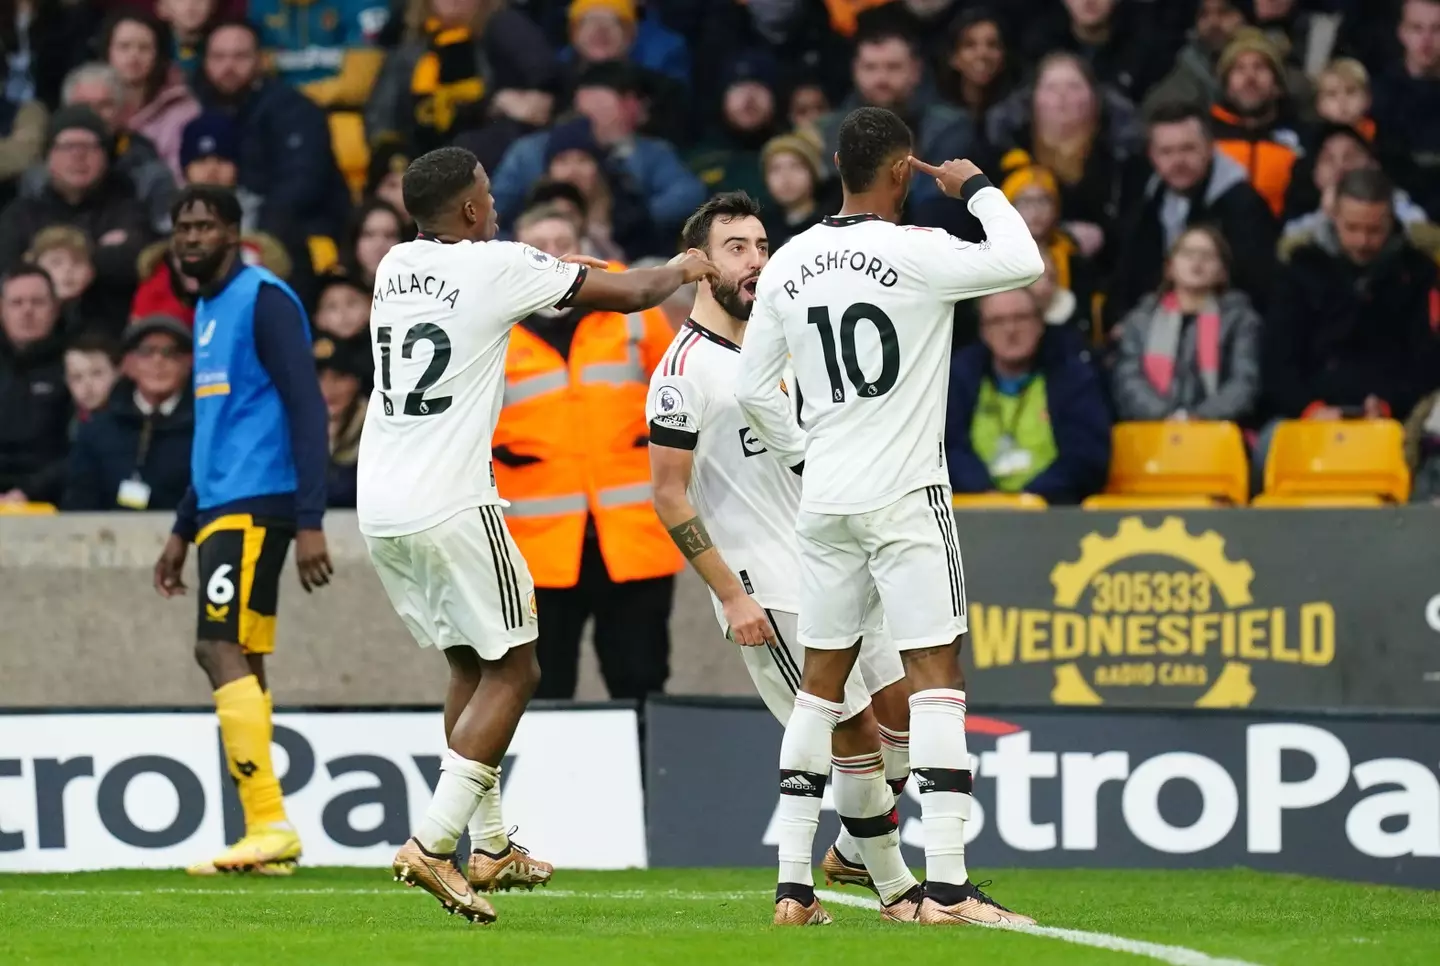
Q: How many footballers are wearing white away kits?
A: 3